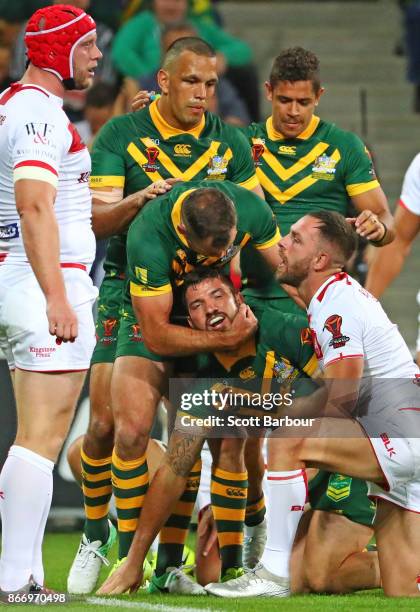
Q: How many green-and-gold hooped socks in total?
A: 5